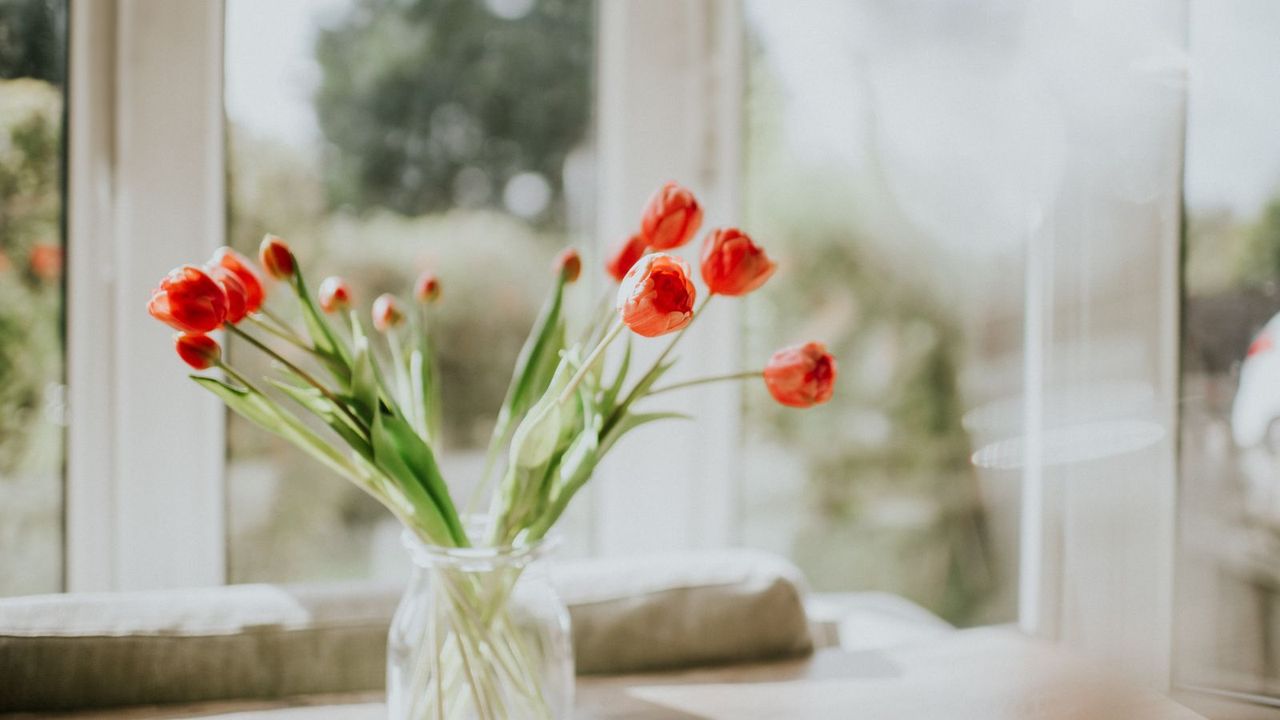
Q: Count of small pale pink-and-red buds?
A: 3